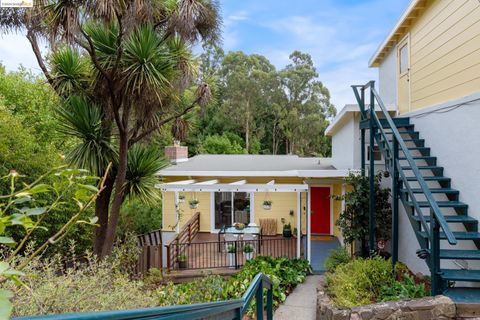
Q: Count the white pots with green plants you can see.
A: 5